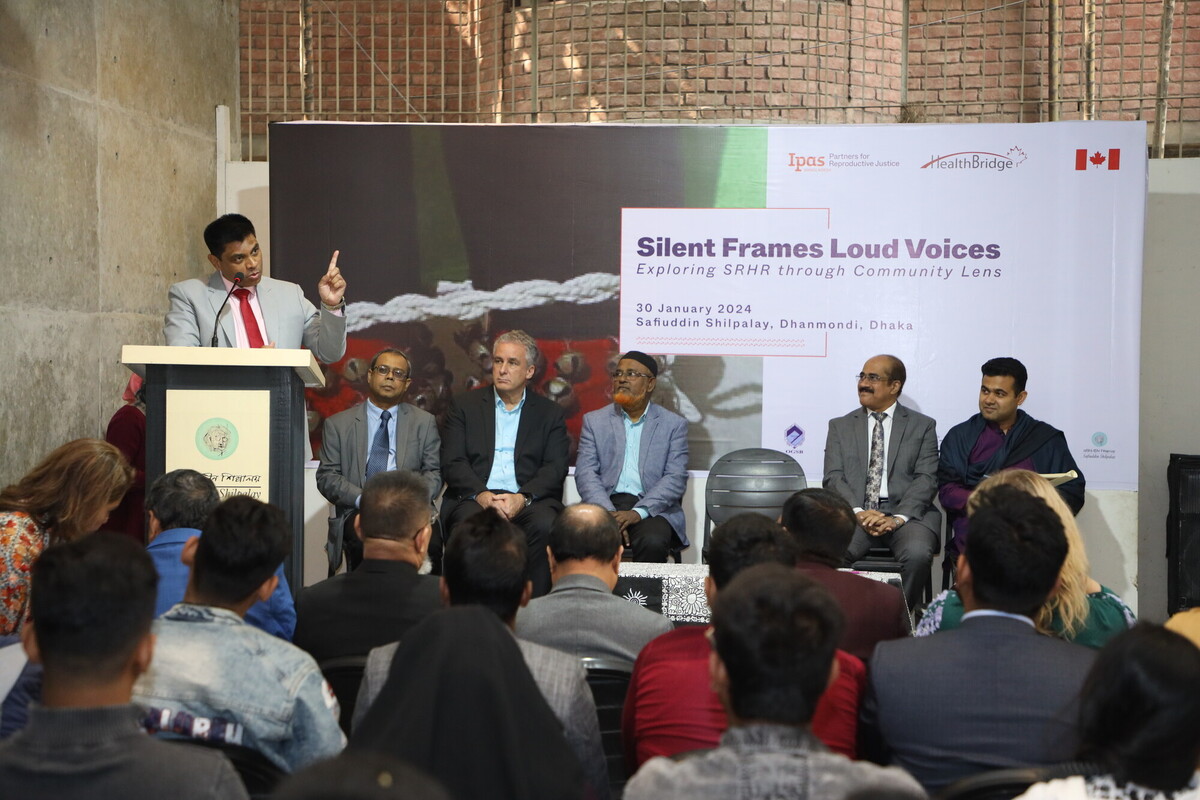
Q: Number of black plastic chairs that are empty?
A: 1